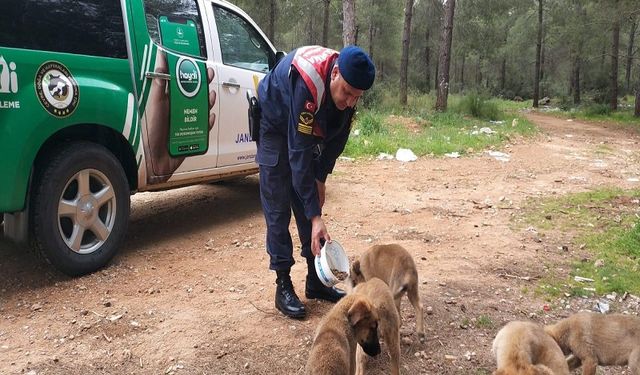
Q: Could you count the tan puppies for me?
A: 5